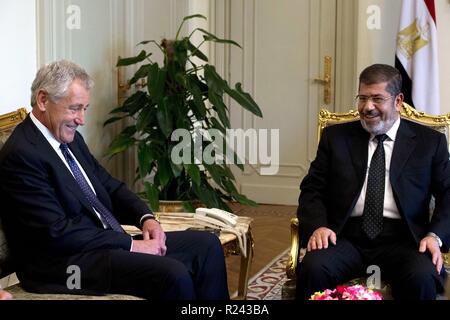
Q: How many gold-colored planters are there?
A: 1